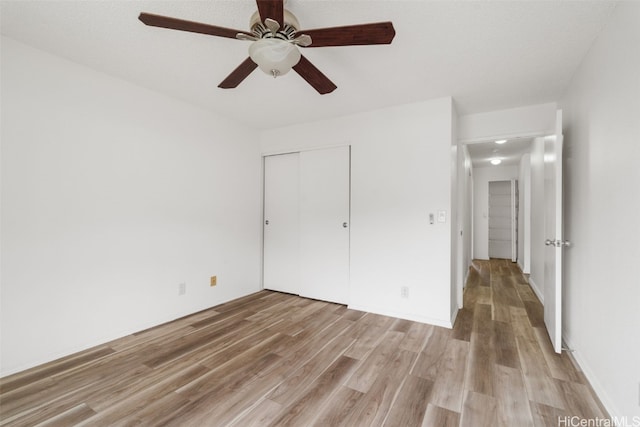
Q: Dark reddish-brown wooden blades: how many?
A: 5